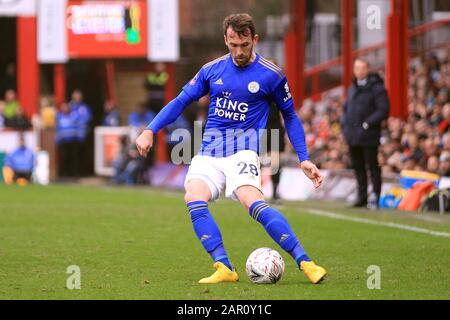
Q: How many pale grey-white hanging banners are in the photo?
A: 2